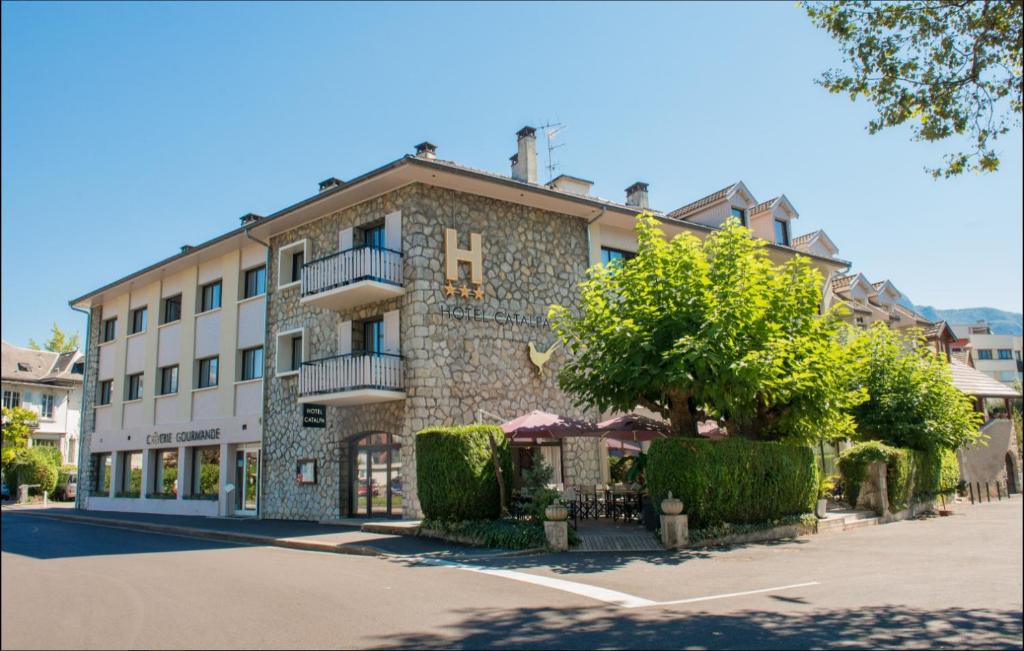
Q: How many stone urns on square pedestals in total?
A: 2